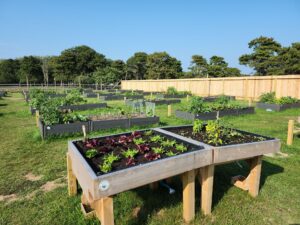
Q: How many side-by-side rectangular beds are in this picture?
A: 2